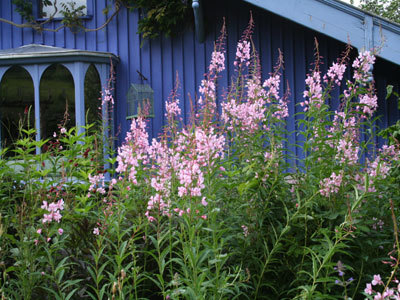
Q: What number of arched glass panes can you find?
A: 3